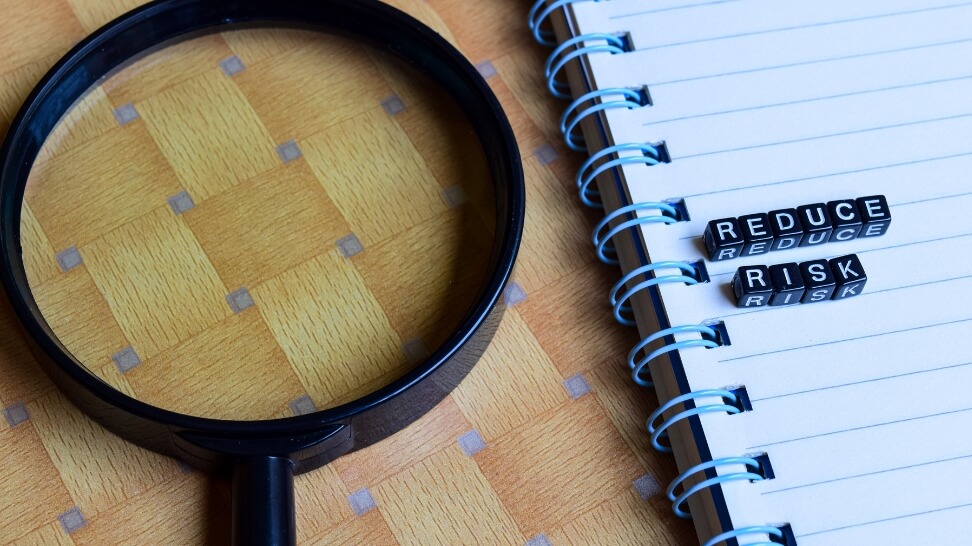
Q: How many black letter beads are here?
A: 10